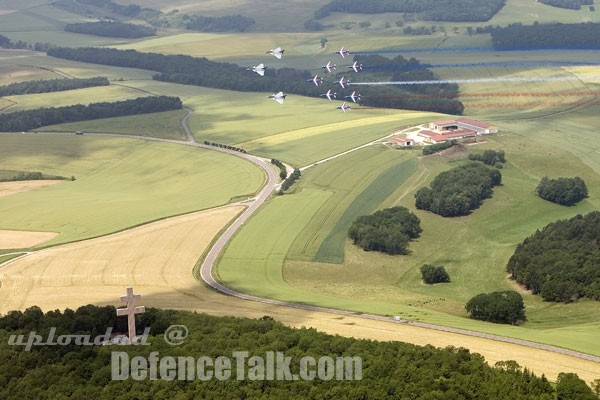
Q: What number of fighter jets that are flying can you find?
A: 11